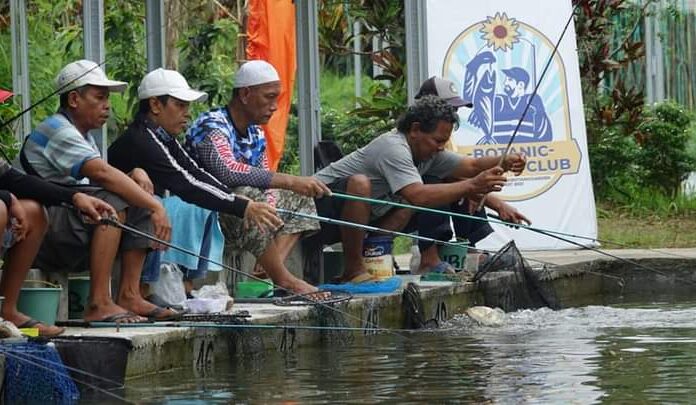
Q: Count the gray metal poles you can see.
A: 5